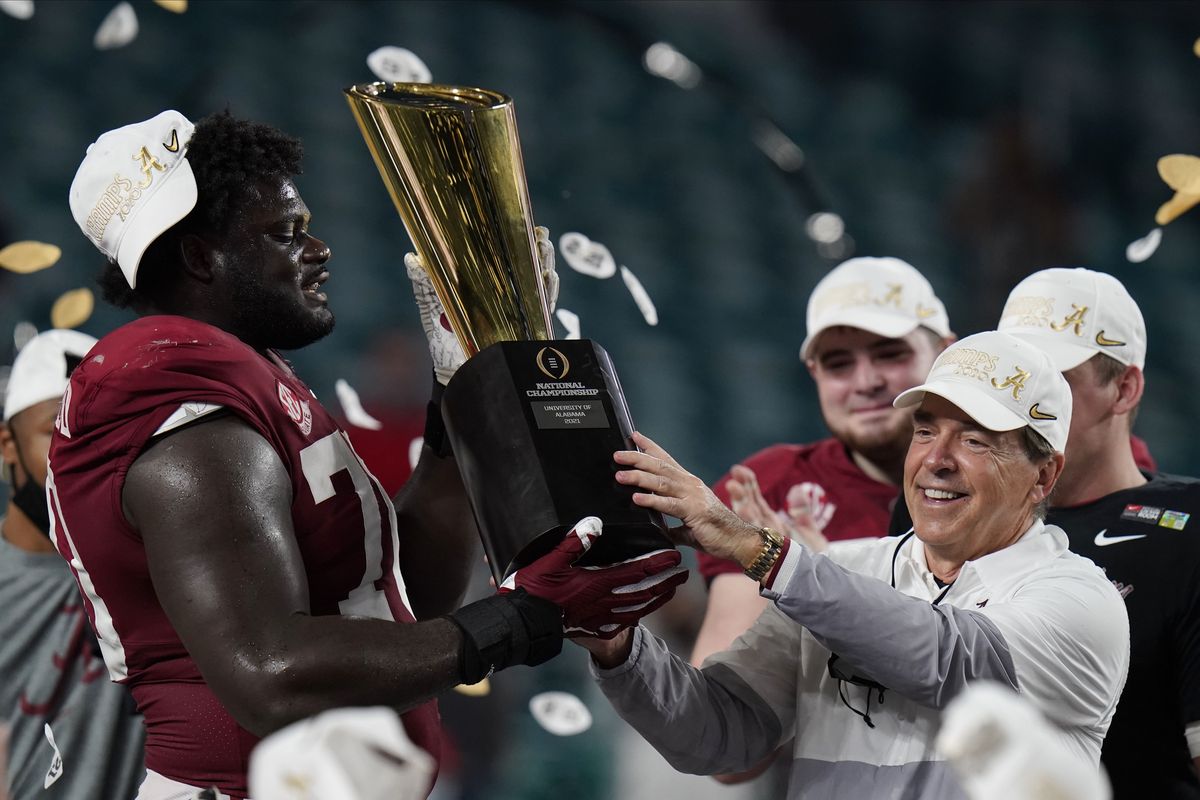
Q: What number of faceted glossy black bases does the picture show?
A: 1